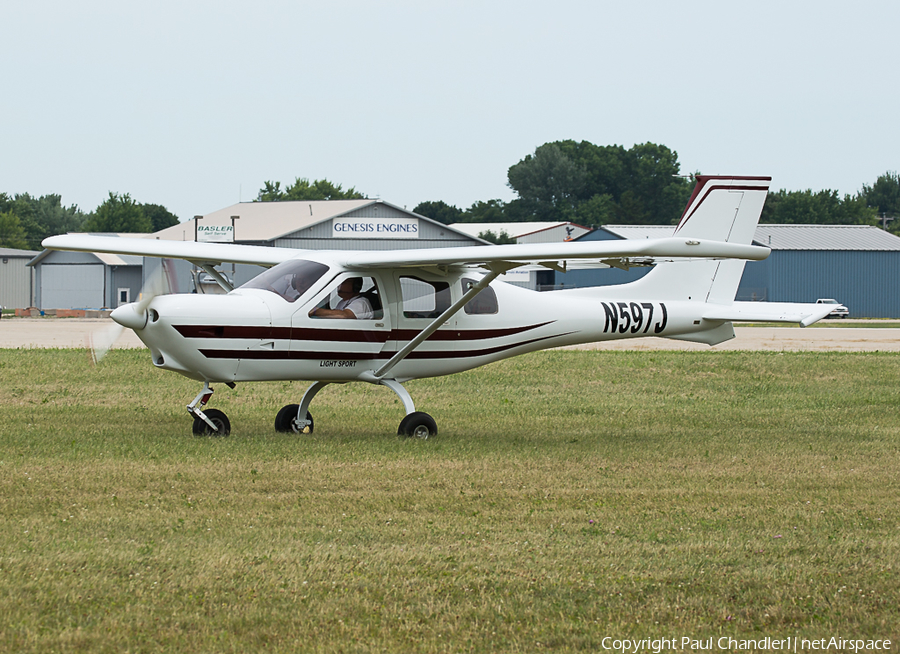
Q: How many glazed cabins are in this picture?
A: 1